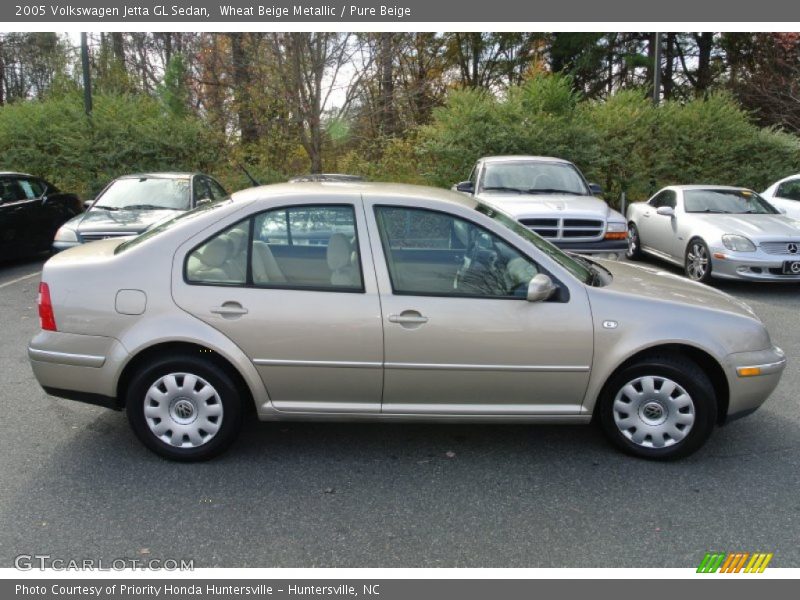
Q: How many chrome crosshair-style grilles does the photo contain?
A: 1